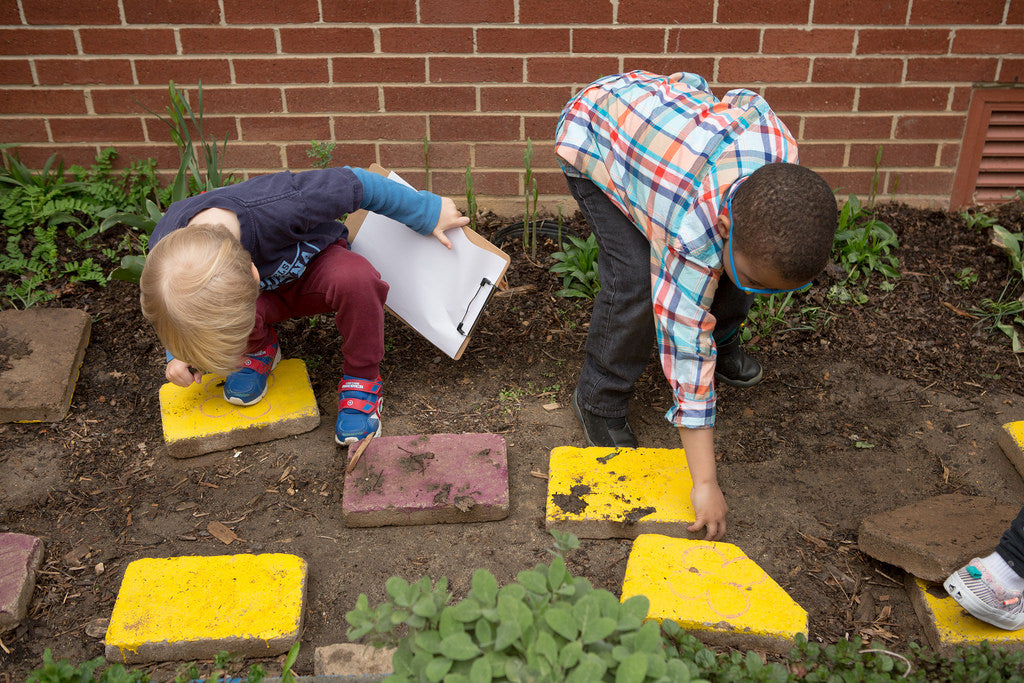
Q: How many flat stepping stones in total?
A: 10